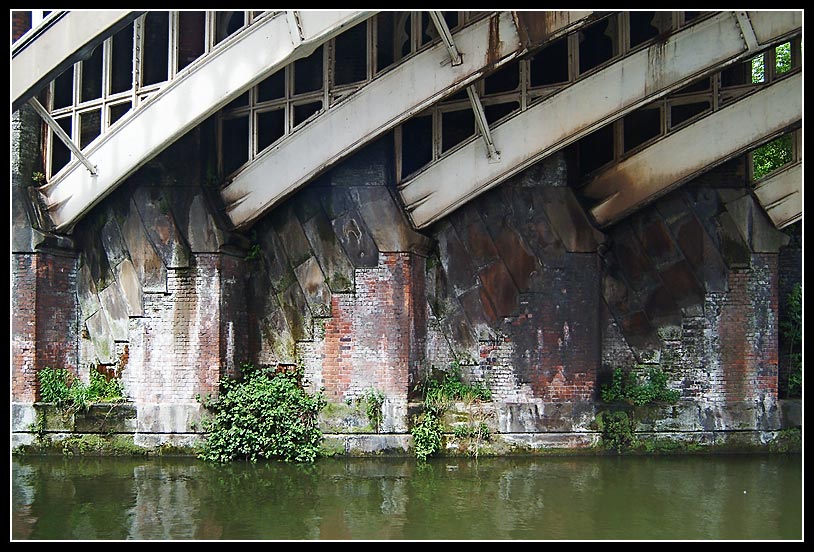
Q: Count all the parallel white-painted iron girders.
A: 6